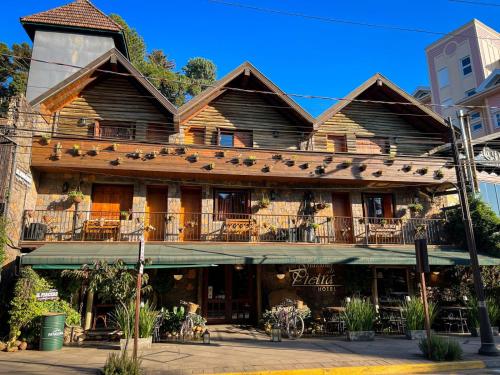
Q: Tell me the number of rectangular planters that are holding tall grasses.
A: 4